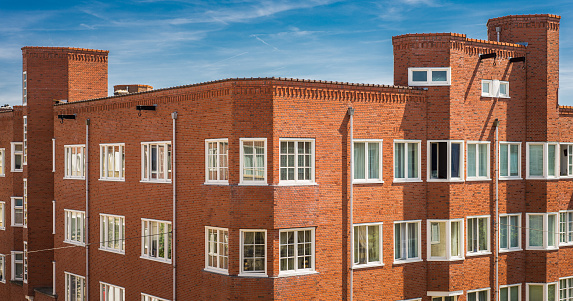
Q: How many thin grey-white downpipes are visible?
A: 4